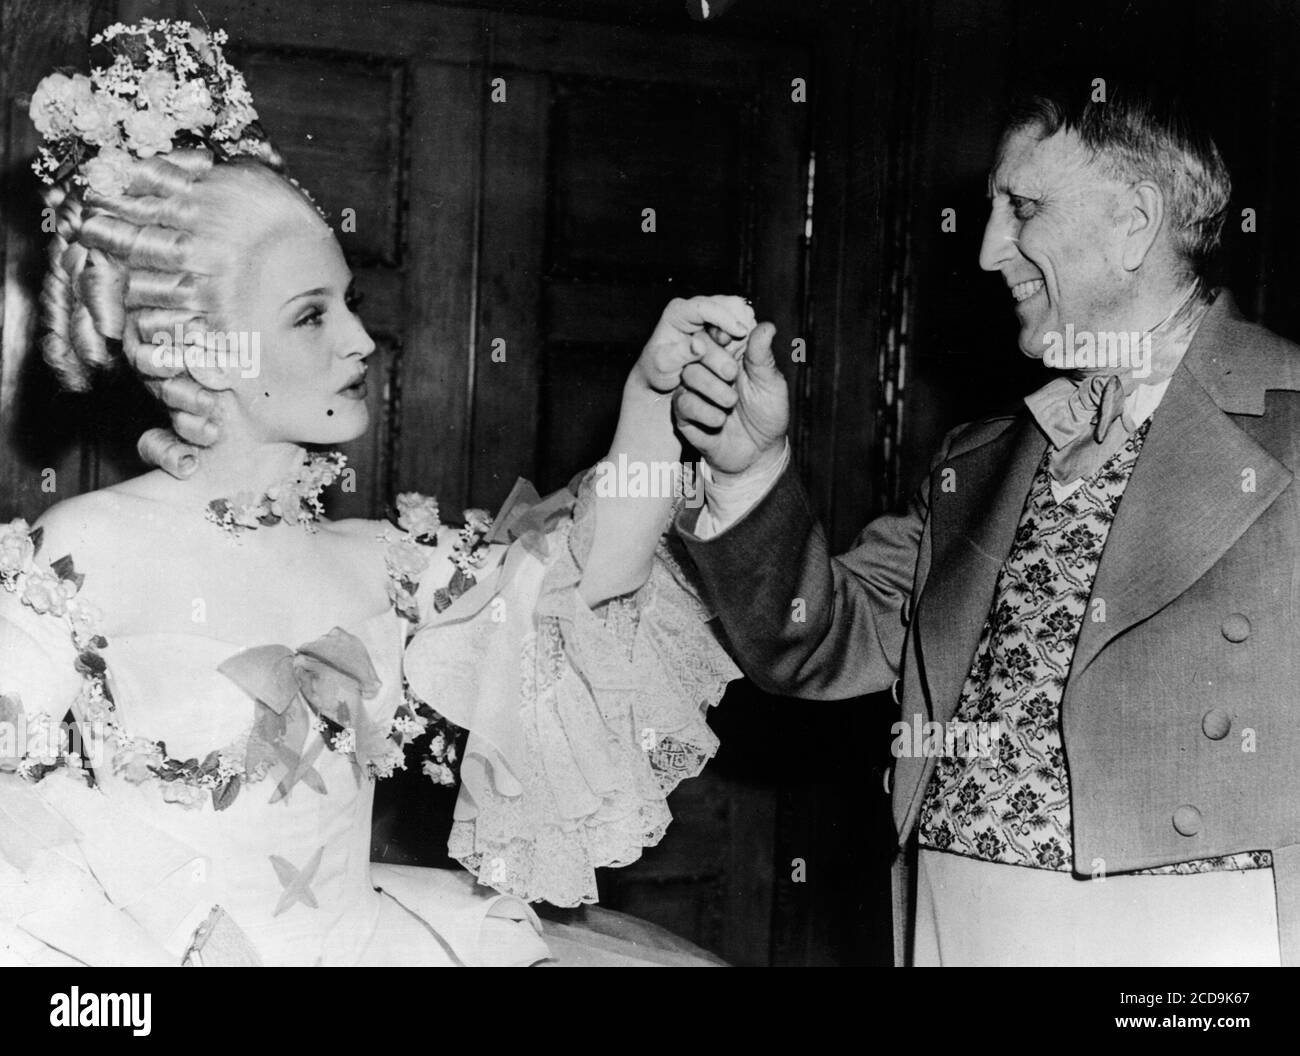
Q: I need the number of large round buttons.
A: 3